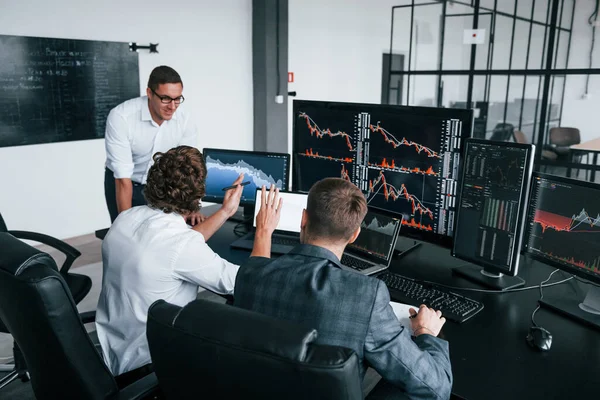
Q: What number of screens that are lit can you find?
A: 6